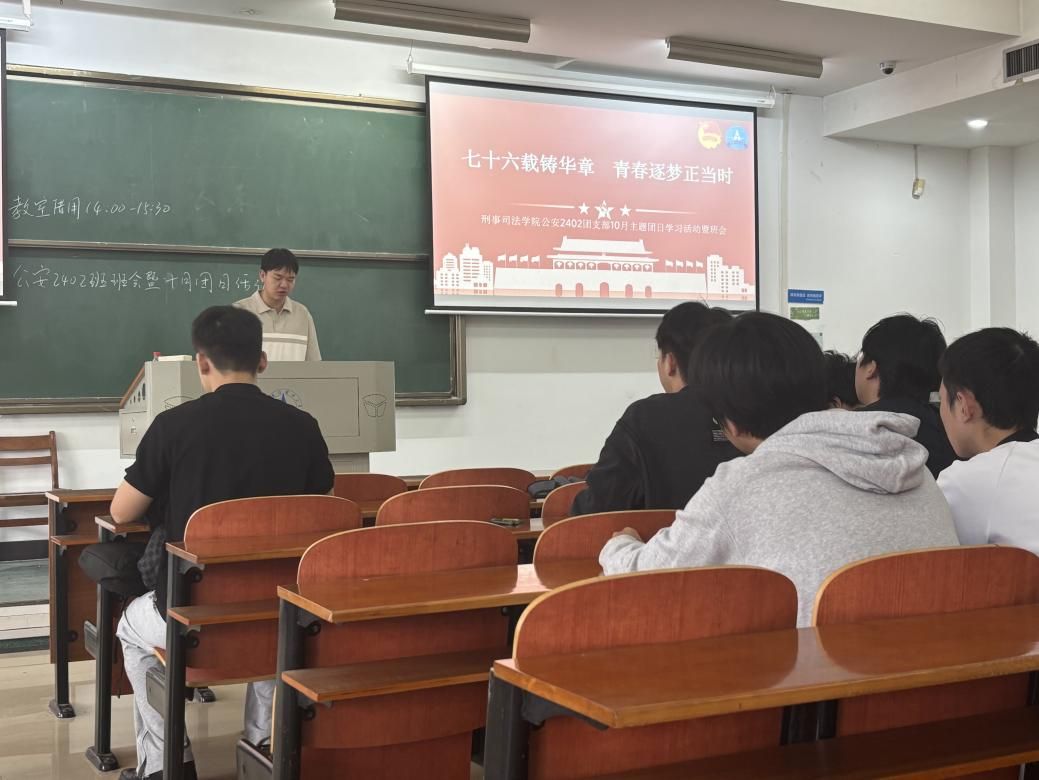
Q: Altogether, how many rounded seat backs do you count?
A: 10